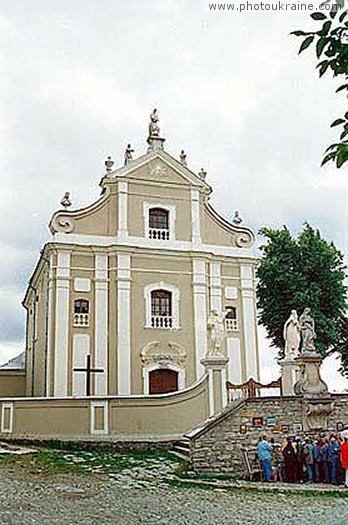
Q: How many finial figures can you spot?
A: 7